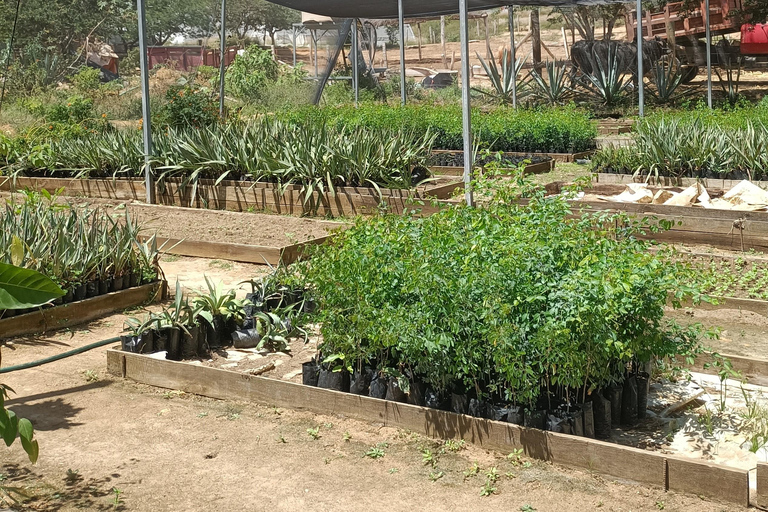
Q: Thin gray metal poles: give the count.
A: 8